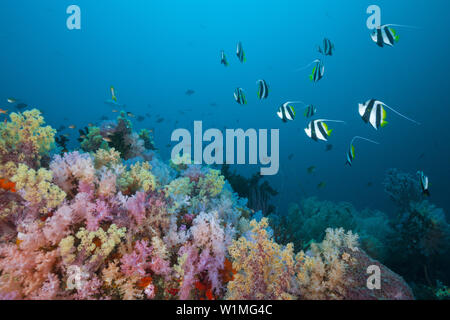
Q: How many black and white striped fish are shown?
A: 13